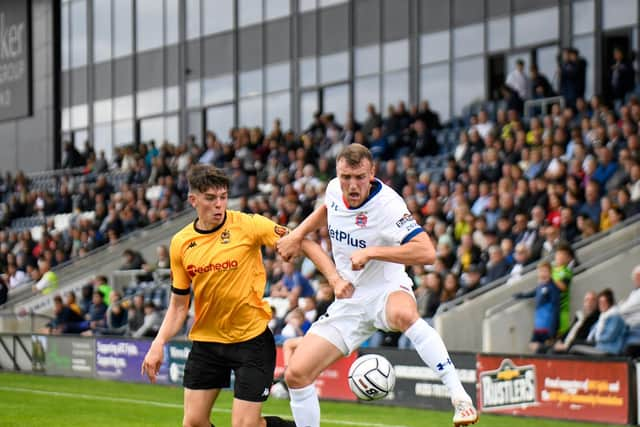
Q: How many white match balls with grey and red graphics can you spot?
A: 1